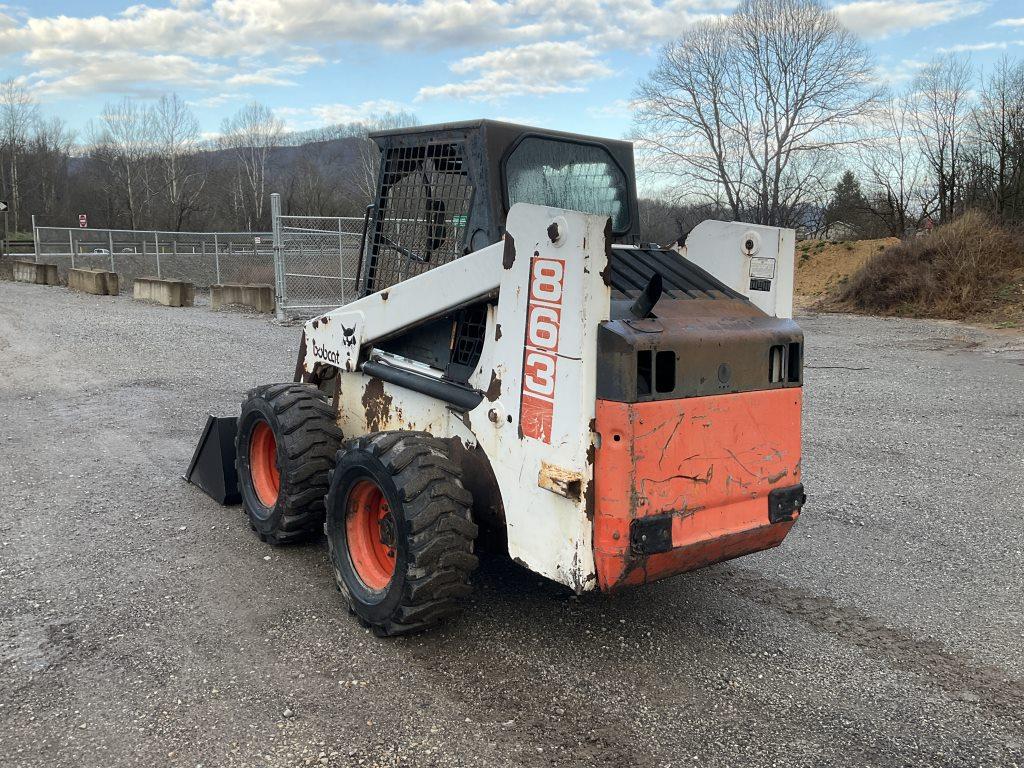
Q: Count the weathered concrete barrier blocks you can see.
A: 4